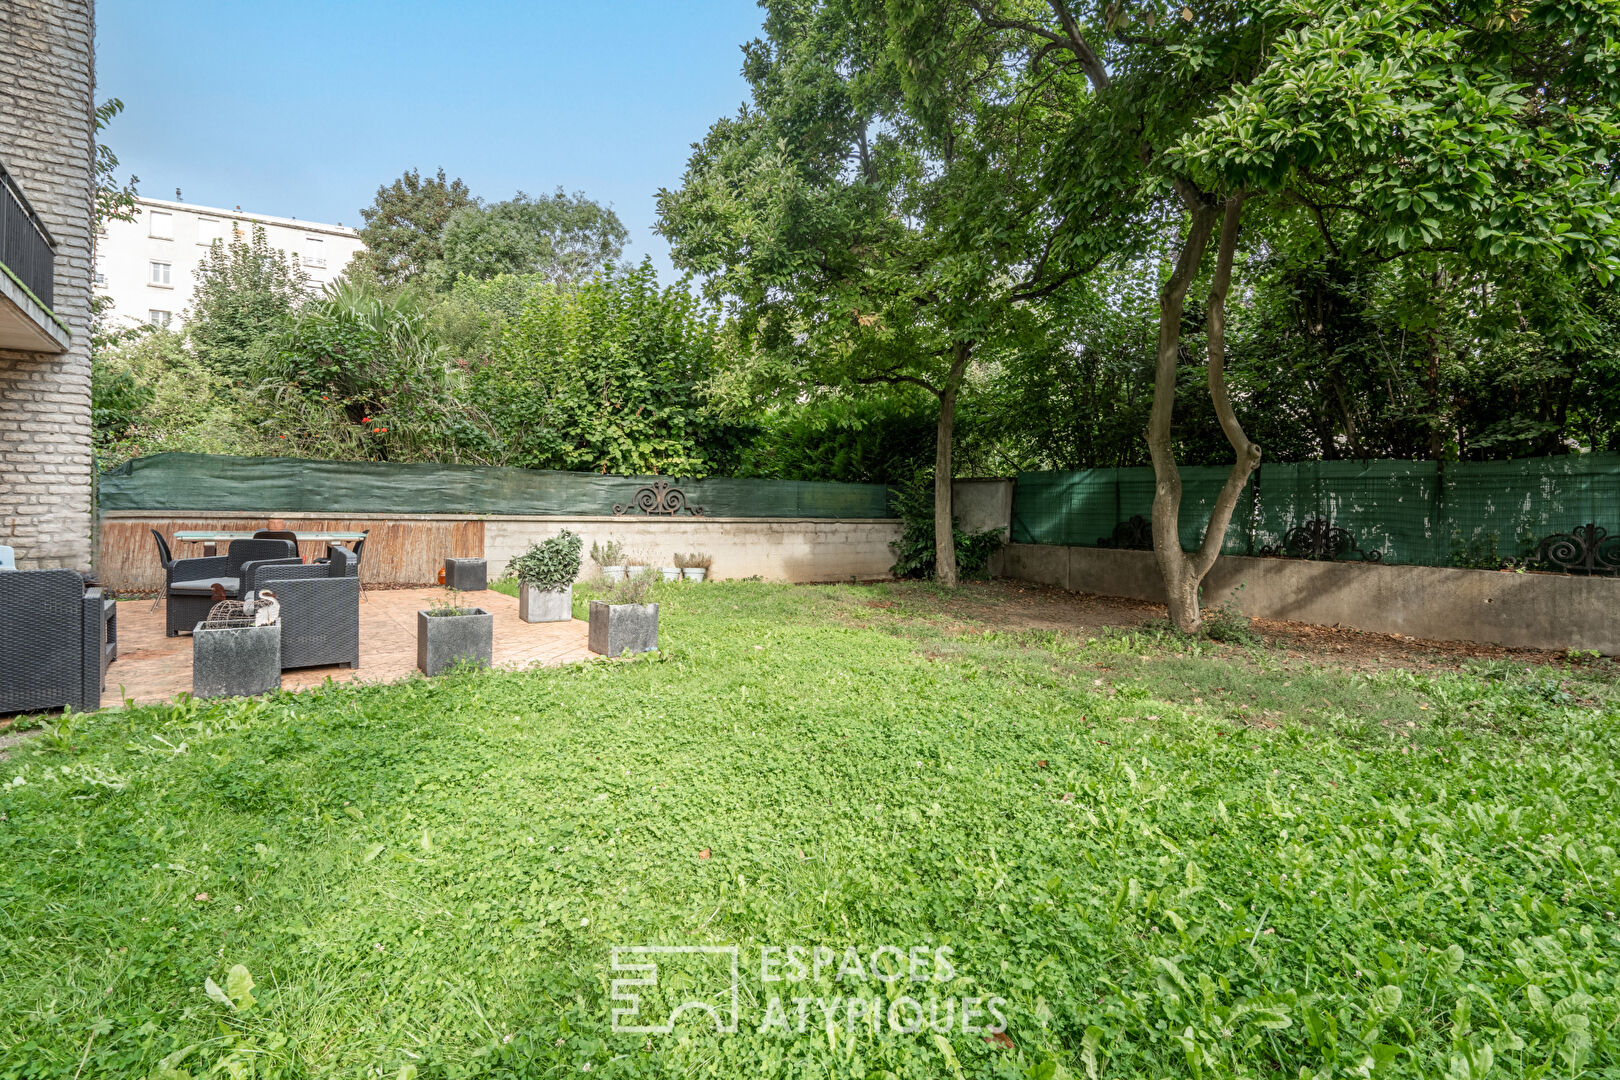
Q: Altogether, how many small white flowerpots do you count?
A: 4